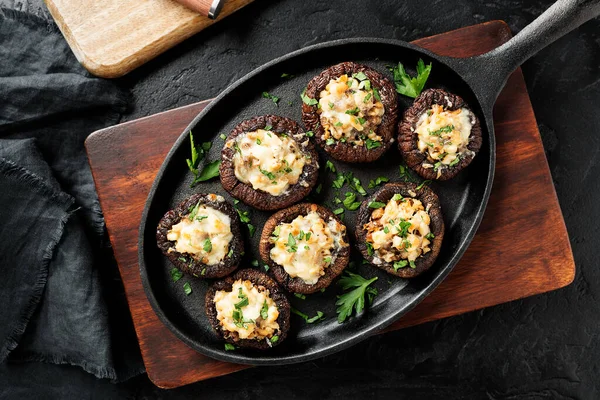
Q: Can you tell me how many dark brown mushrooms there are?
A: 7